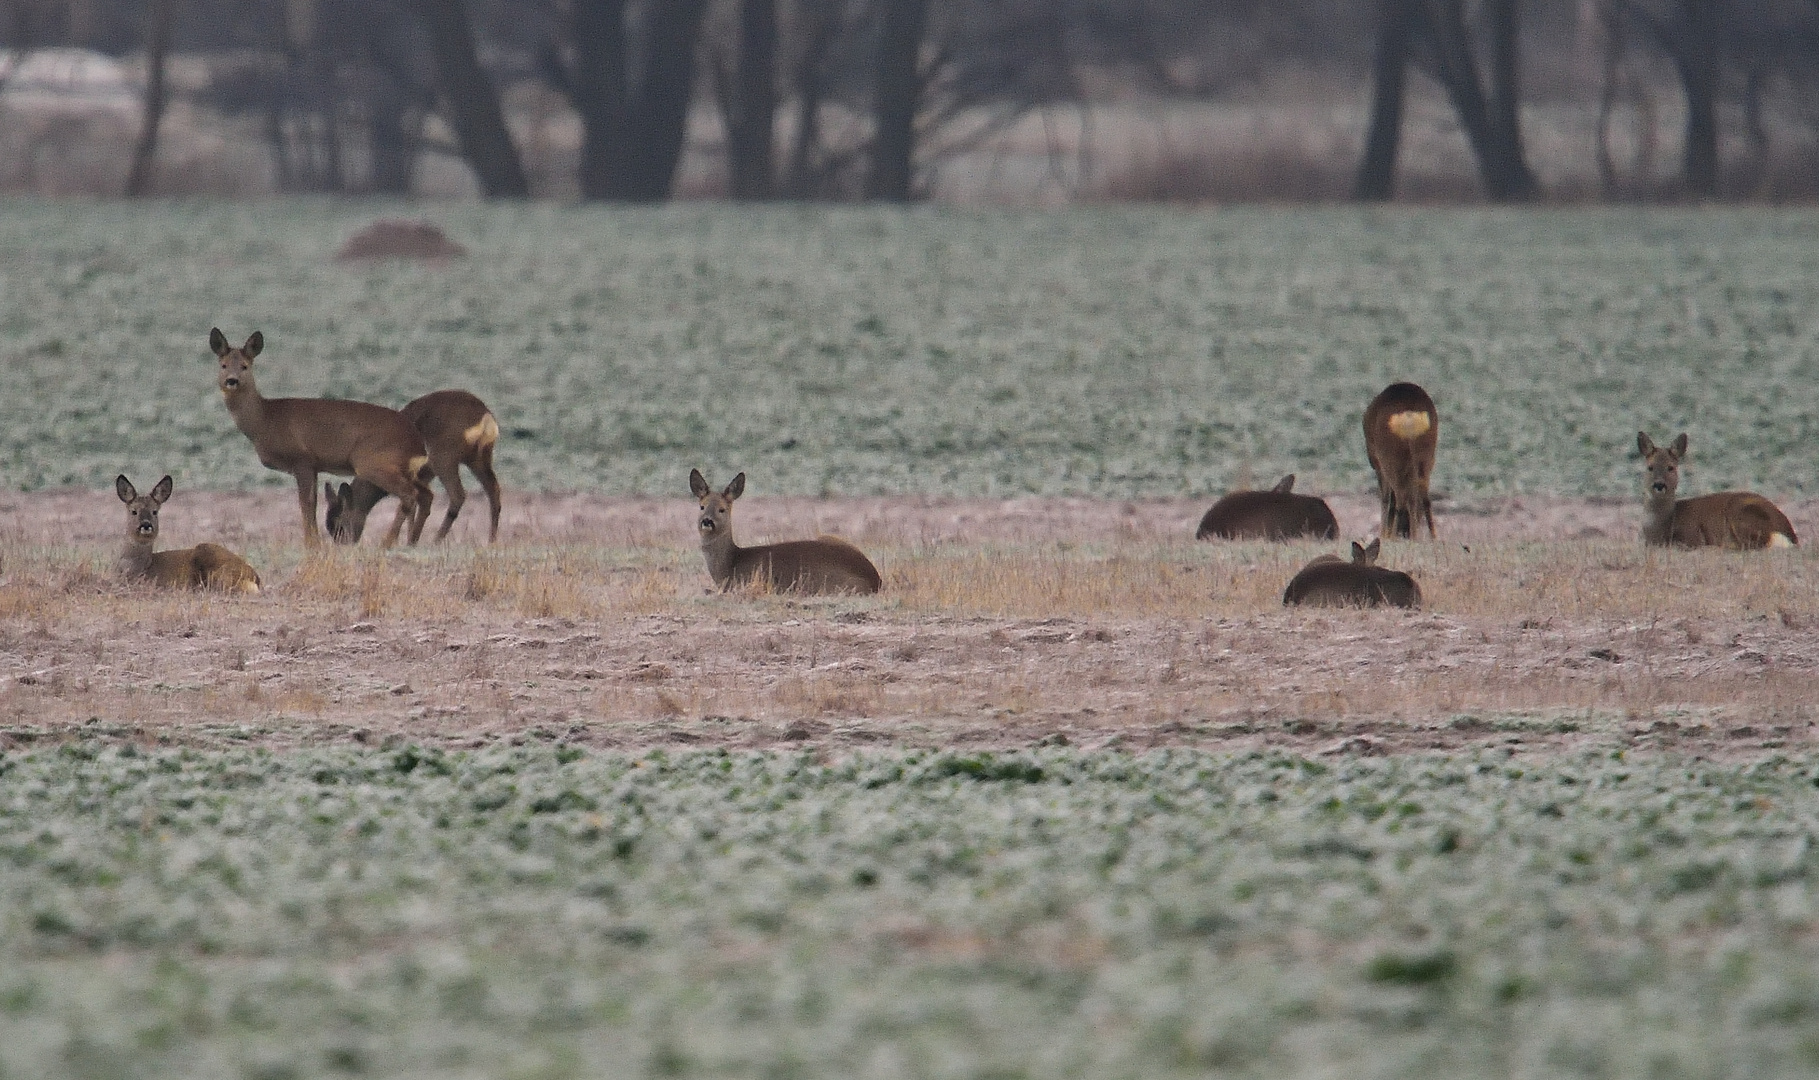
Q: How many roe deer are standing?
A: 3